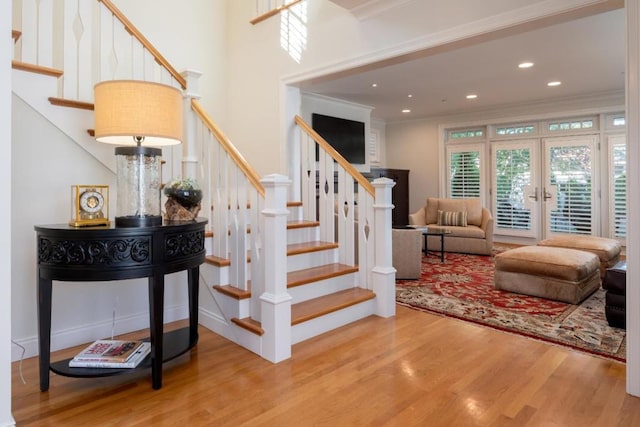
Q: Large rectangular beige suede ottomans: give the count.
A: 2